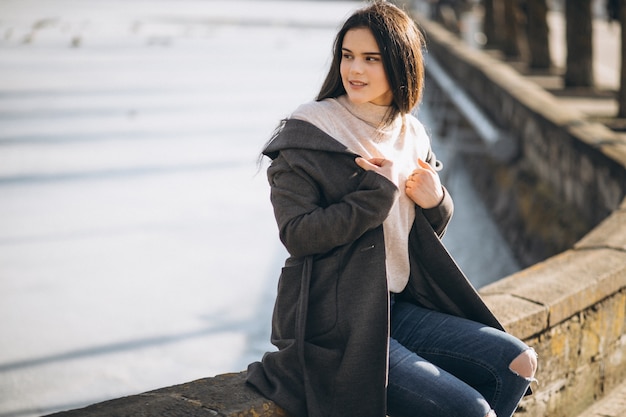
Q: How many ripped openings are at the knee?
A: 1